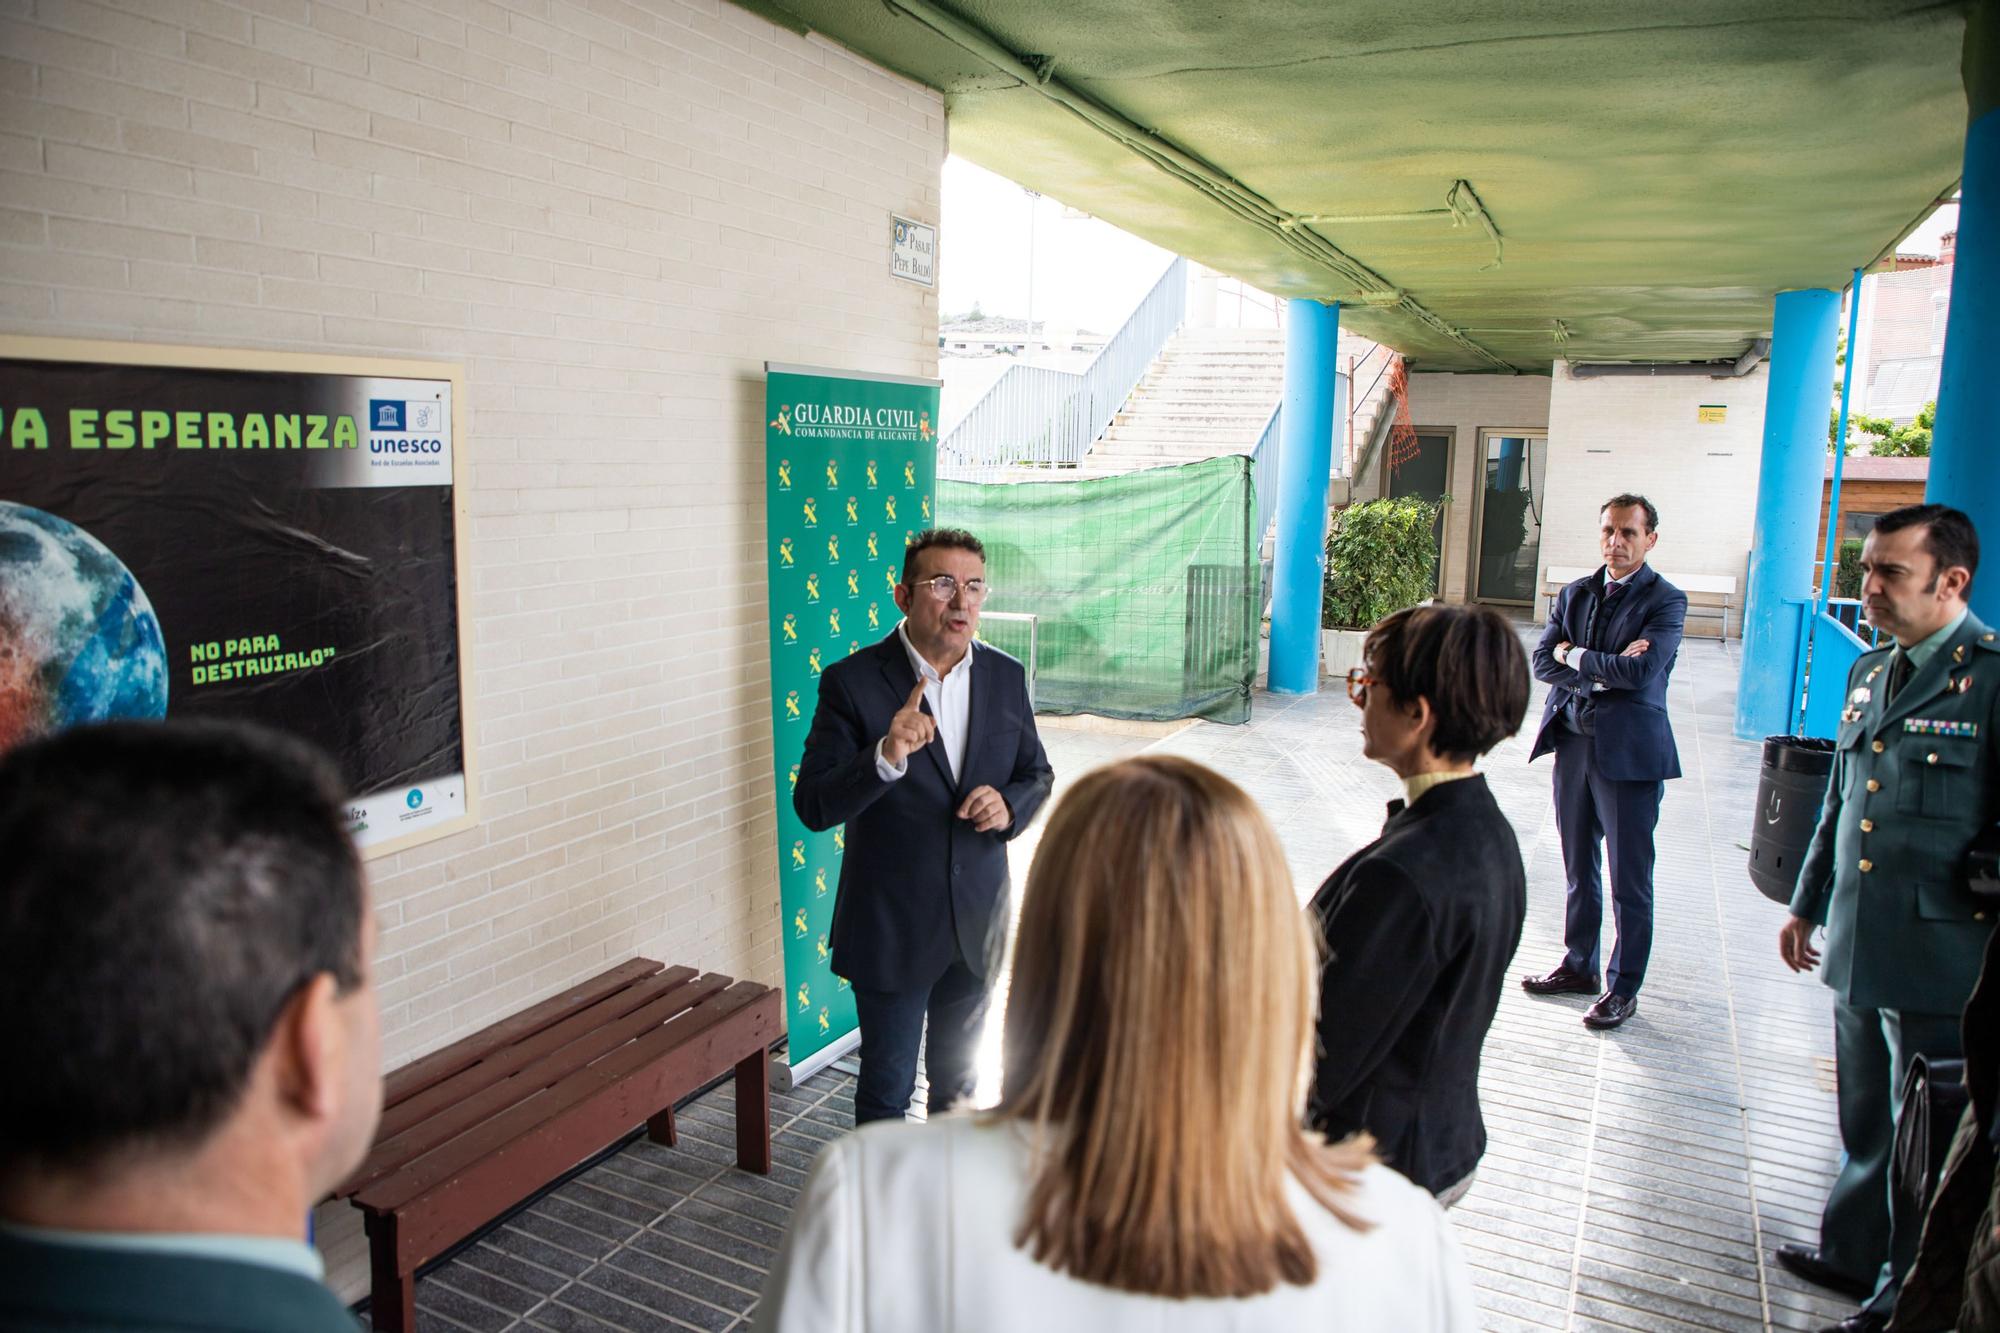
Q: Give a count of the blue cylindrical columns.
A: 3